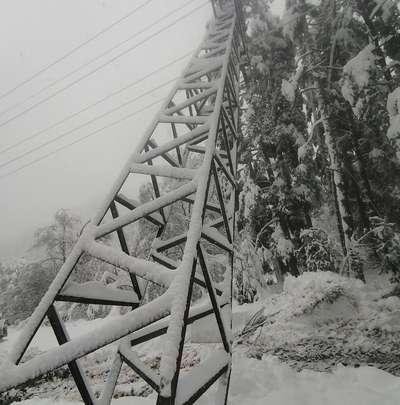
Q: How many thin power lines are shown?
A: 6